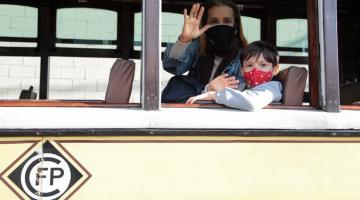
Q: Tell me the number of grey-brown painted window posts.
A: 2